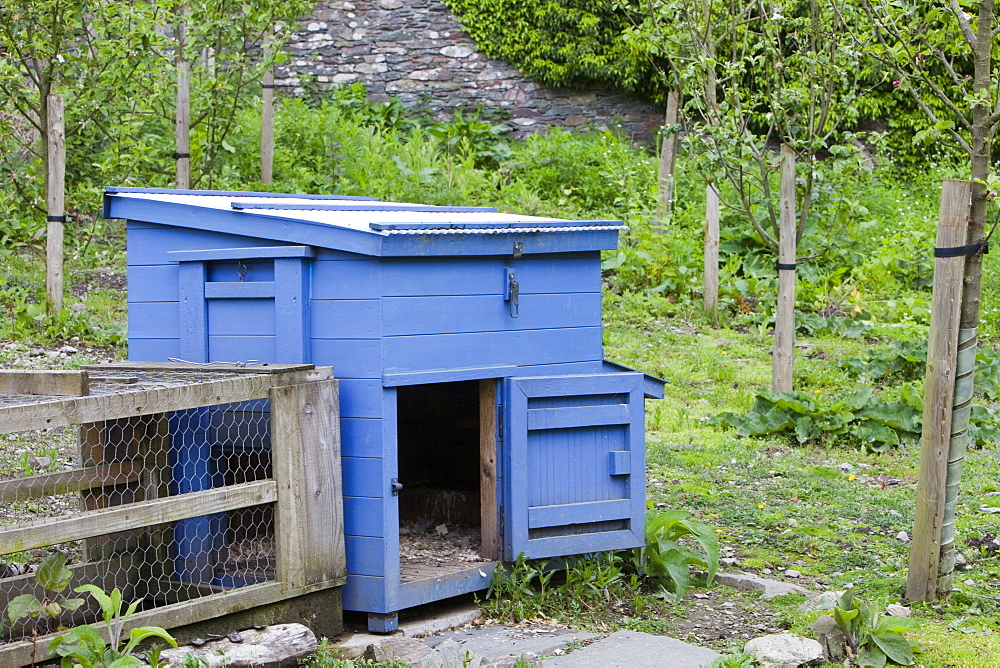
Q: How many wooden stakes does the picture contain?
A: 7